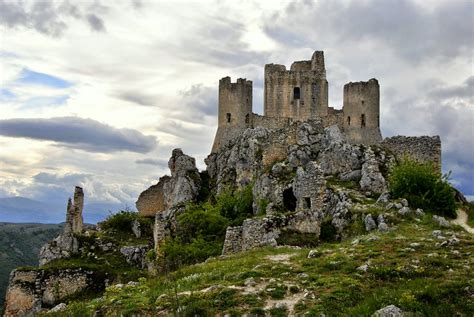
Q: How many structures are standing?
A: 3